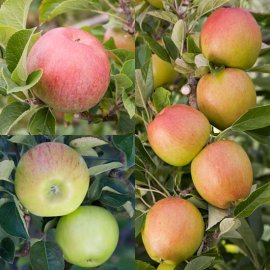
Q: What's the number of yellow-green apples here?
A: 2